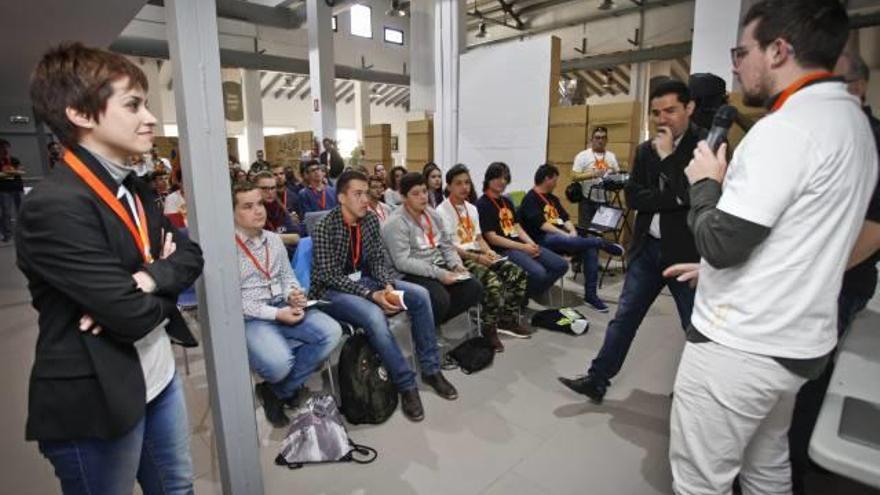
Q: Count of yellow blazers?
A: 0